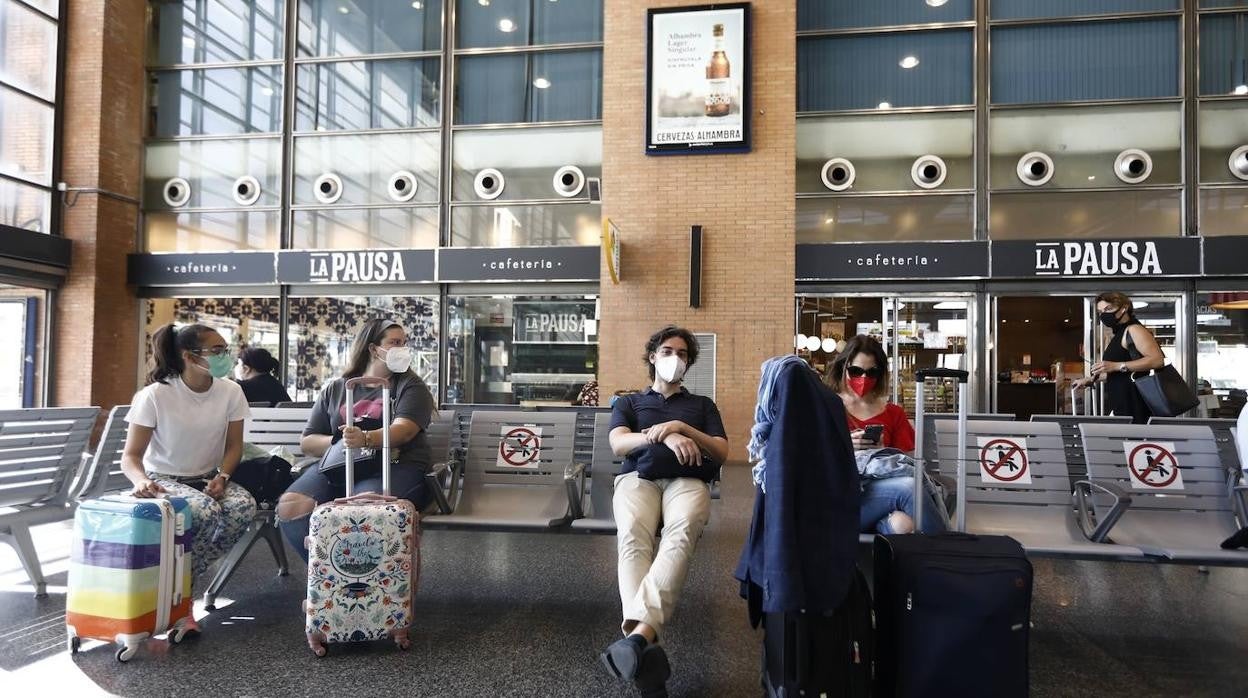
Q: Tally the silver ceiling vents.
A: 11